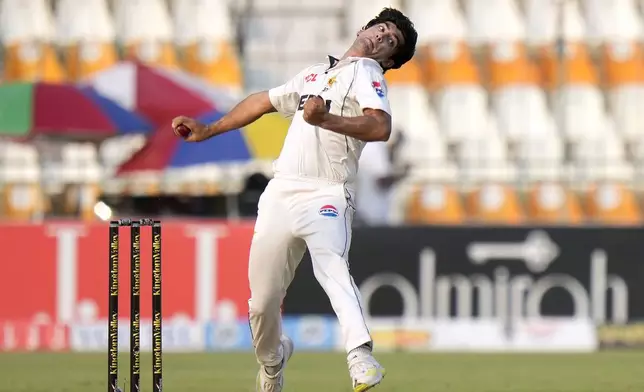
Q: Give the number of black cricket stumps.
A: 3